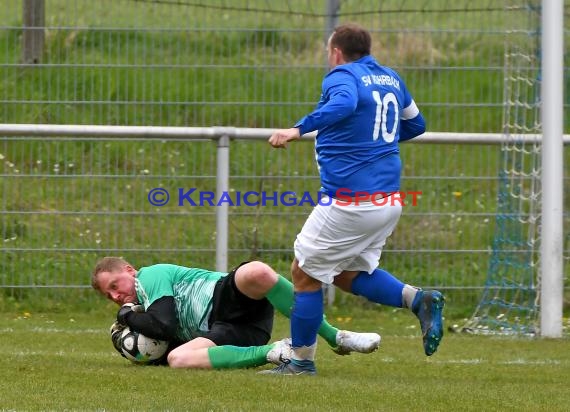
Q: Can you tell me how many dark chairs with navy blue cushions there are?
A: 0